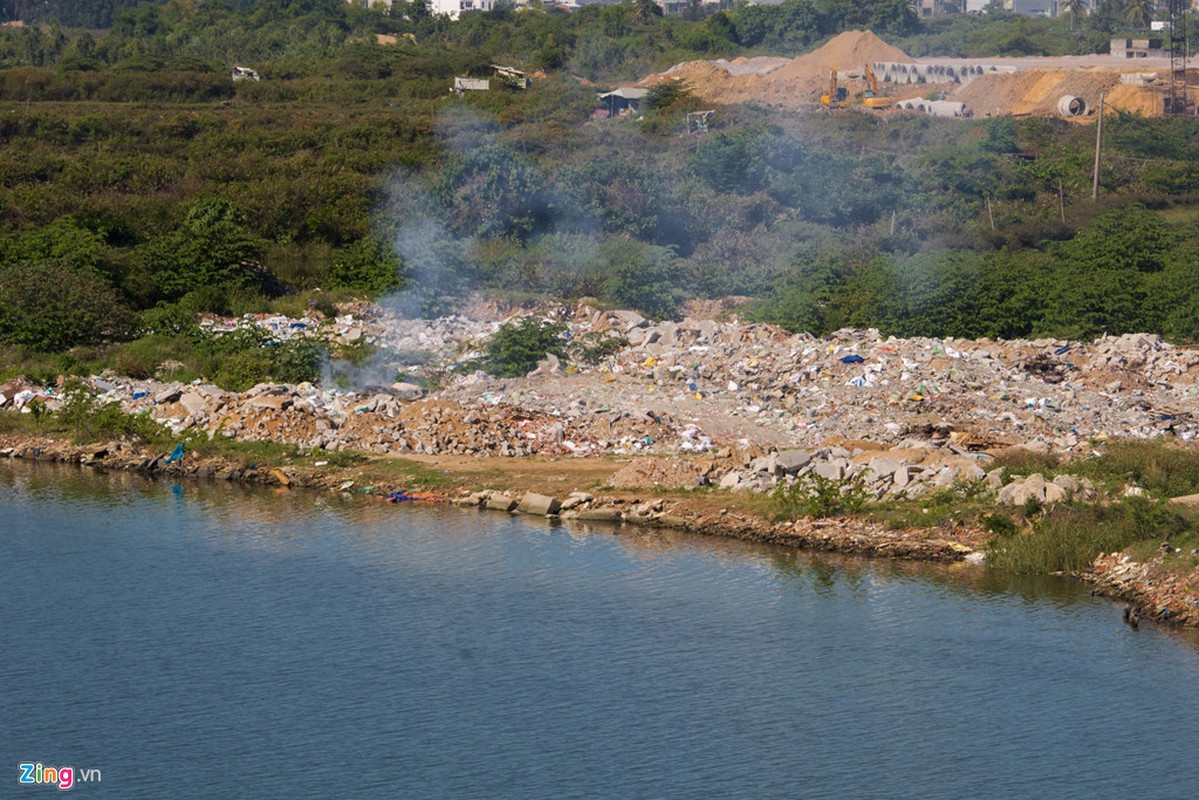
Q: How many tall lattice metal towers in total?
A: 1